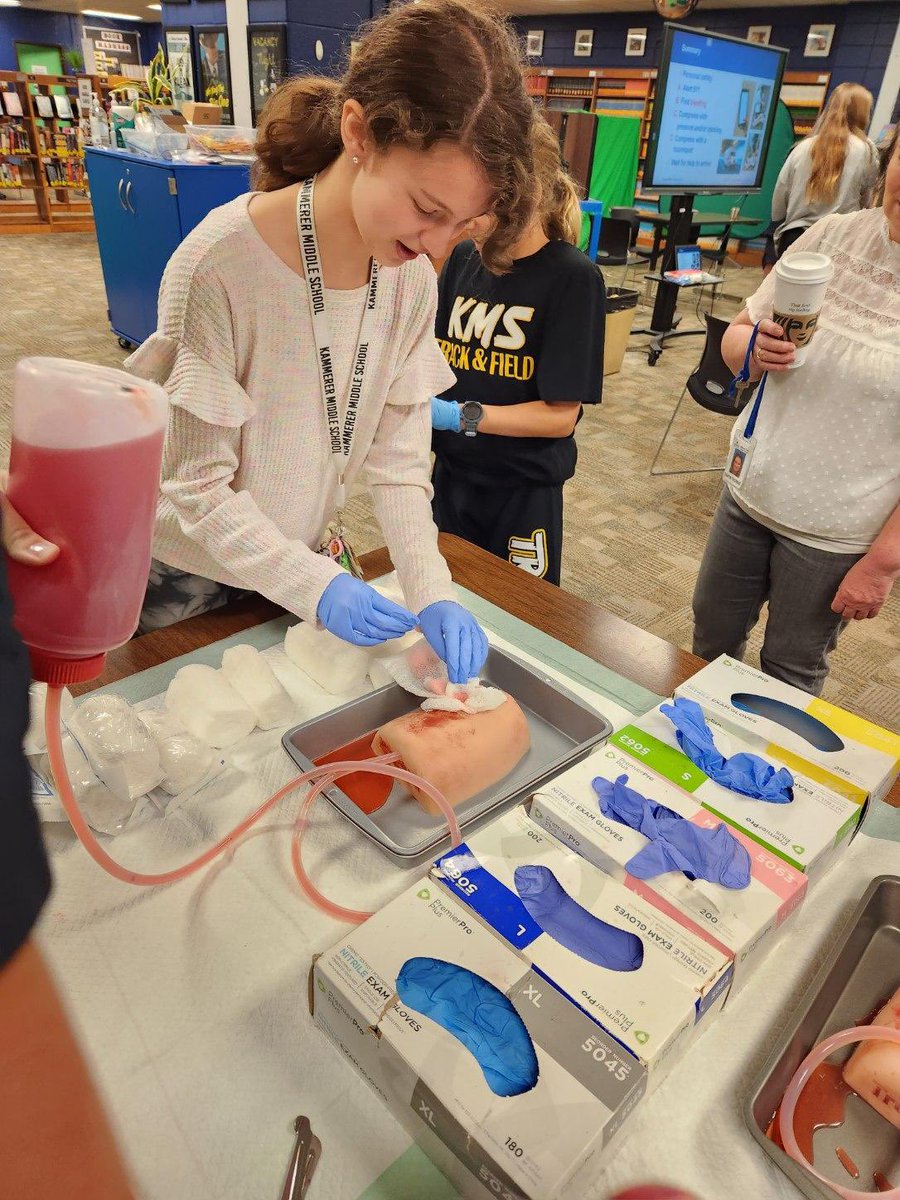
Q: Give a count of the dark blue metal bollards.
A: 0